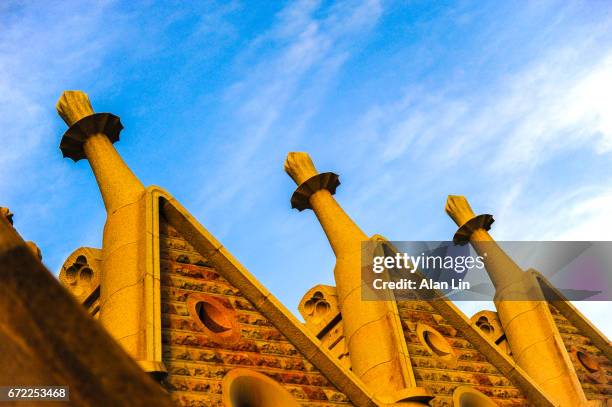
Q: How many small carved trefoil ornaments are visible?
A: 3